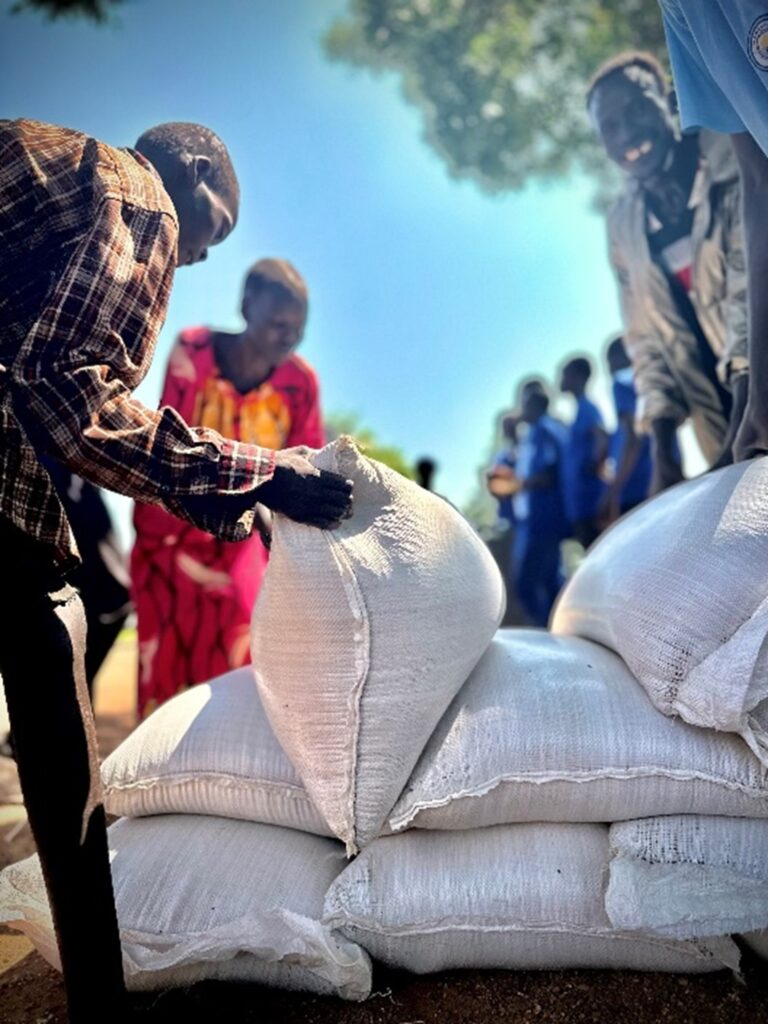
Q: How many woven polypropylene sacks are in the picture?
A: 7